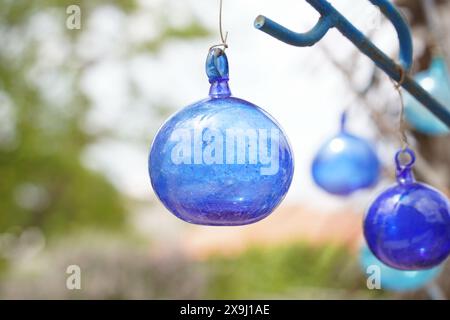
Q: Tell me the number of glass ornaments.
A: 5